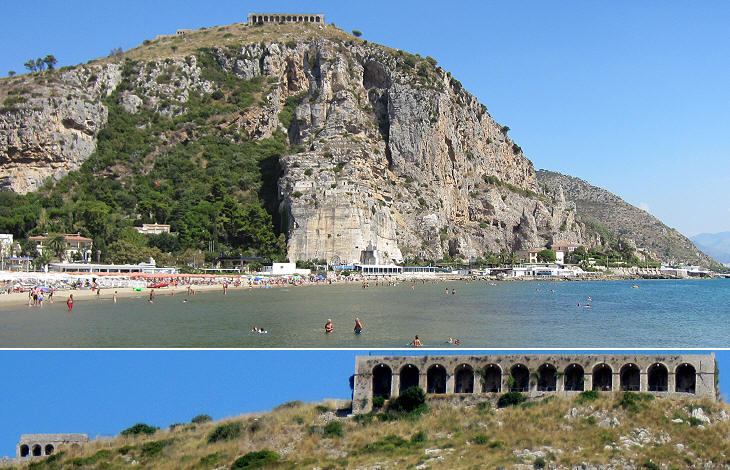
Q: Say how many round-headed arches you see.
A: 15